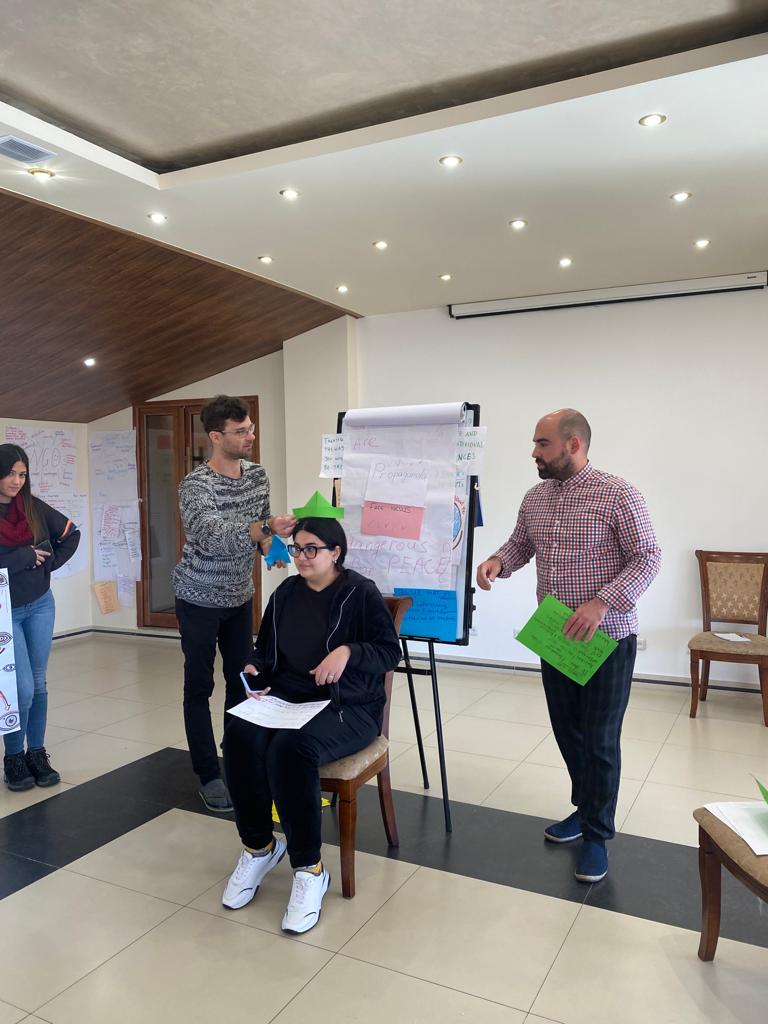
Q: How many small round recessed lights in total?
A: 14